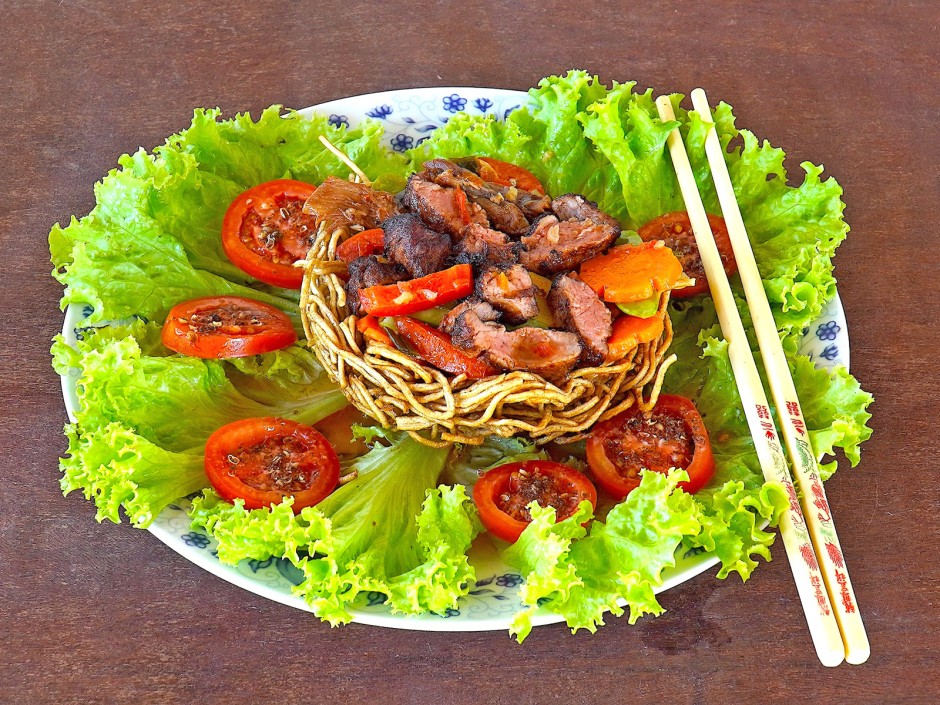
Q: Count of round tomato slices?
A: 6